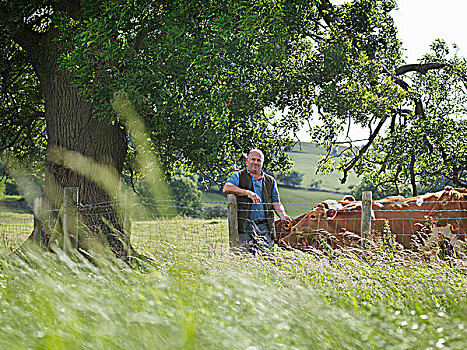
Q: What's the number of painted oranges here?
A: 0